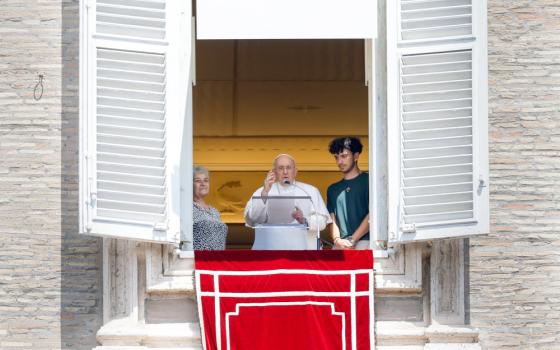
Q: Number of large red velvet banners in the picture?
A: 1